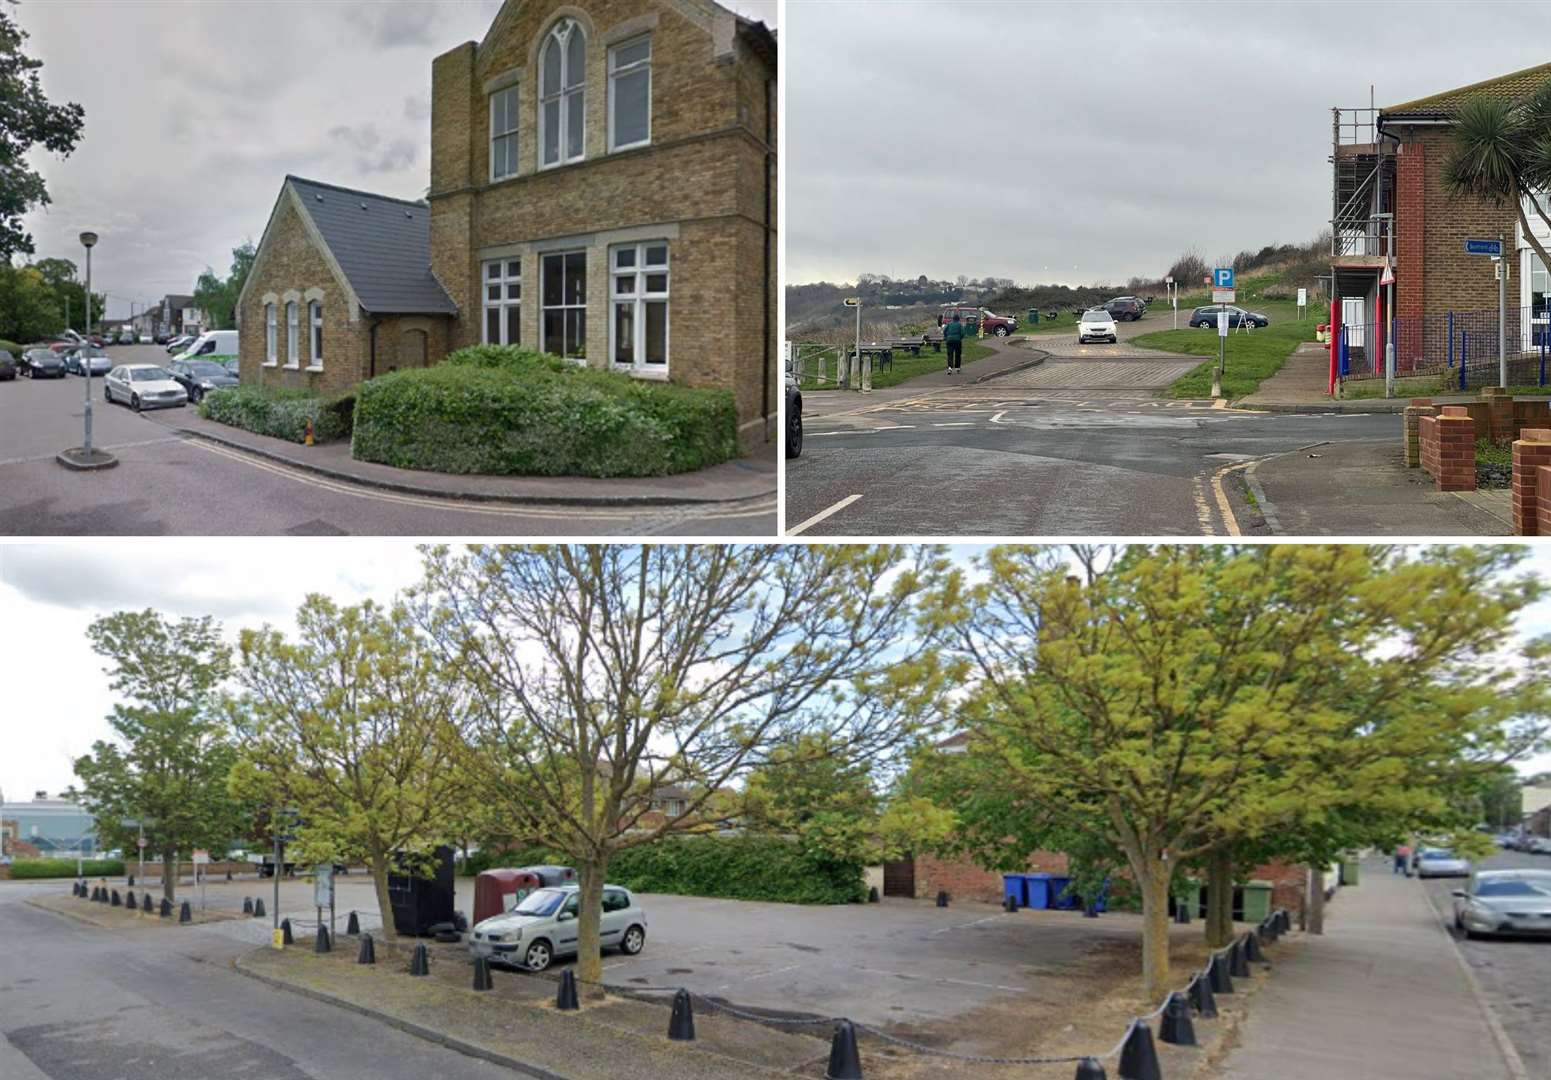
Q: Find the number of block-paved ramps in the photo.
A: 1